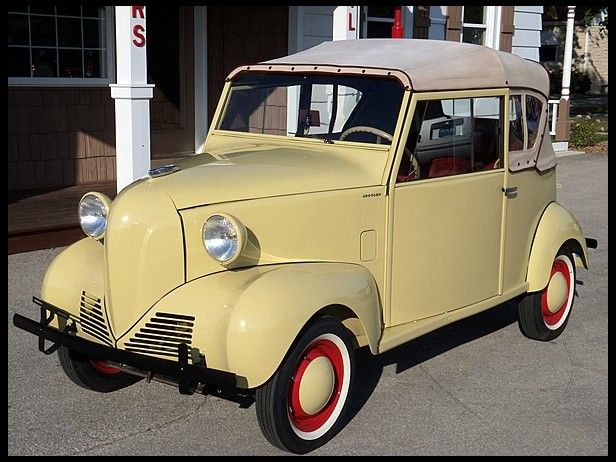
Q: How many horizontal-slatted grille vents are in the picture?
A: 2